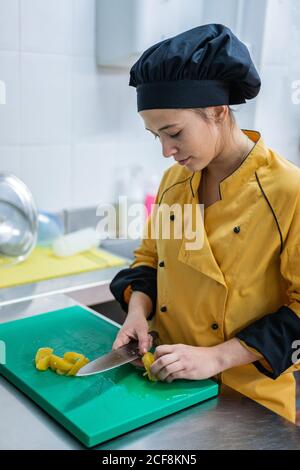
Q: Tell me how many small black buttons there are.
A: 5